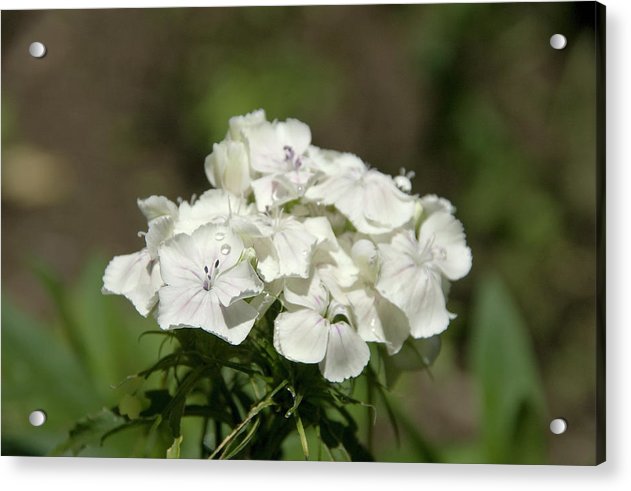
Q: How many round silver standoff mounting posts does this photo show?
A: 4